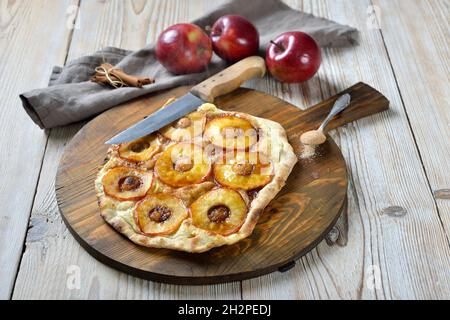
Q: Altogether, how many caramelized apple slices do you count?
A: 8